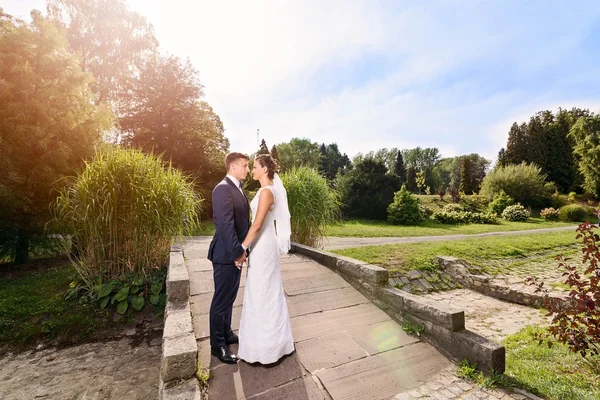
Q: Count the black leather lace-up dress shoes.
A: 2